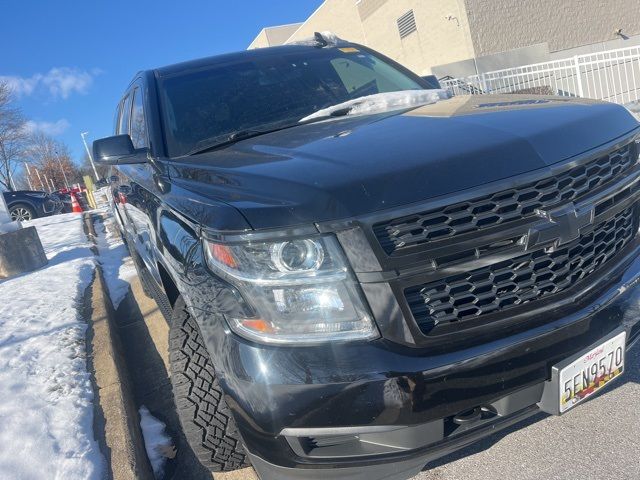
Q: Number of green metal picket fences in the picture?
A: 0